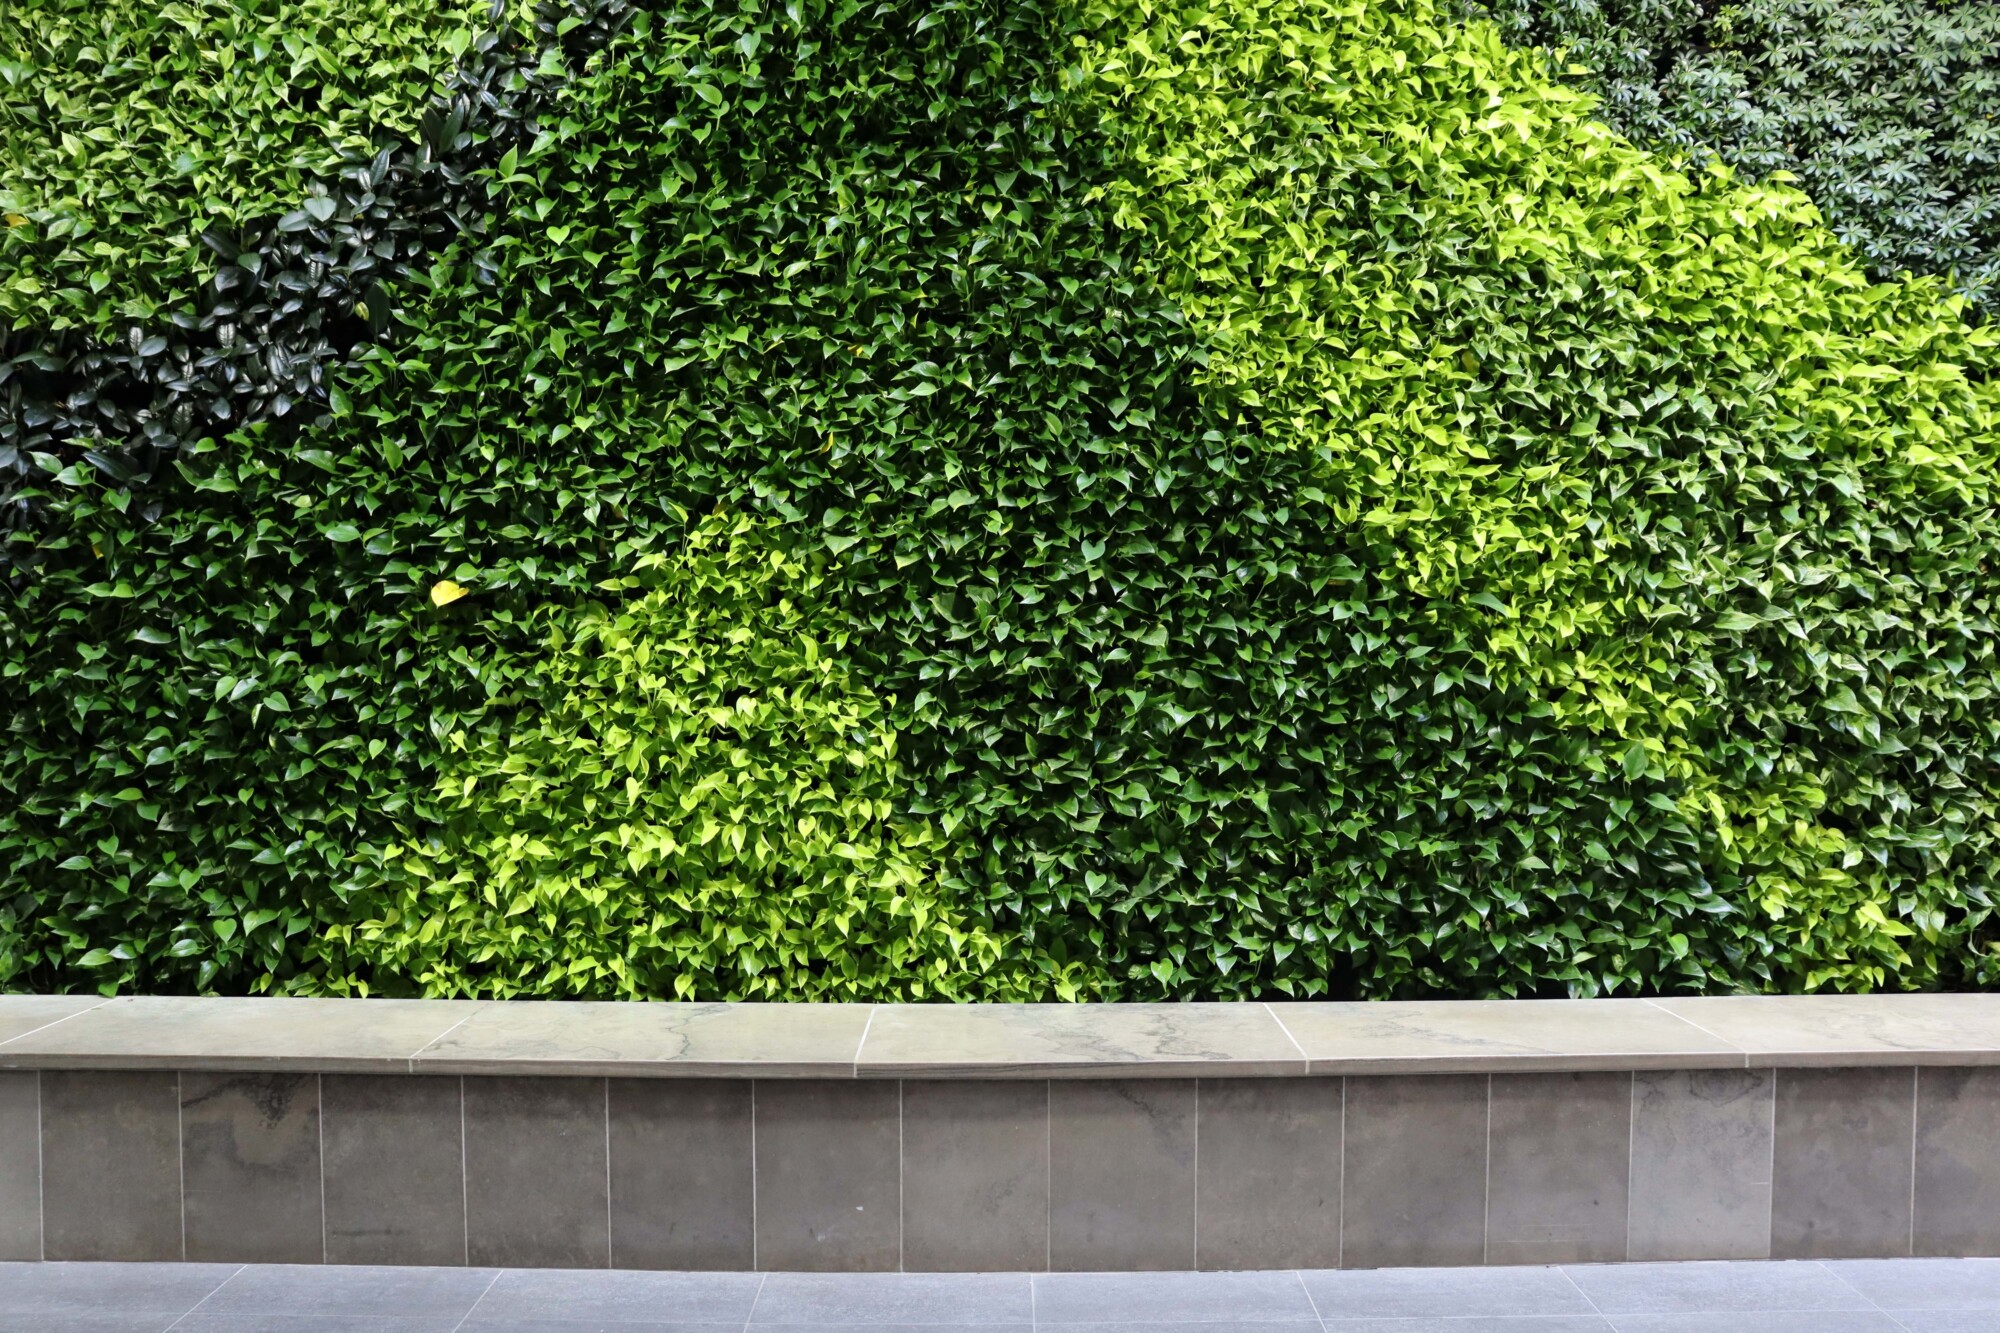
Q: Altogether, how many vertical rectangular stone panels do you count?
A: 15